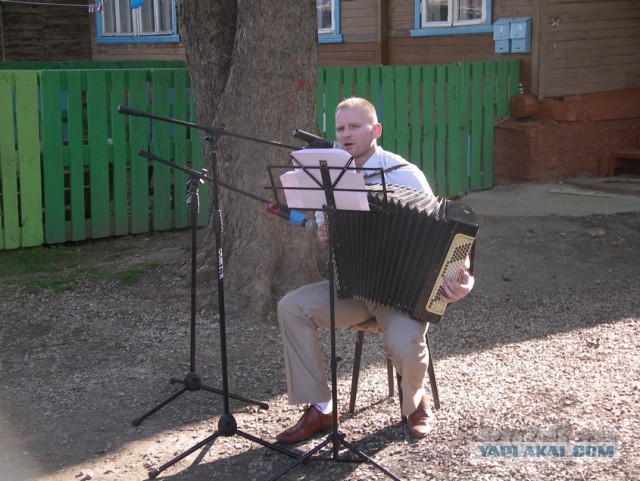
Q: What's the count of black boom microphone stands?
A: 2